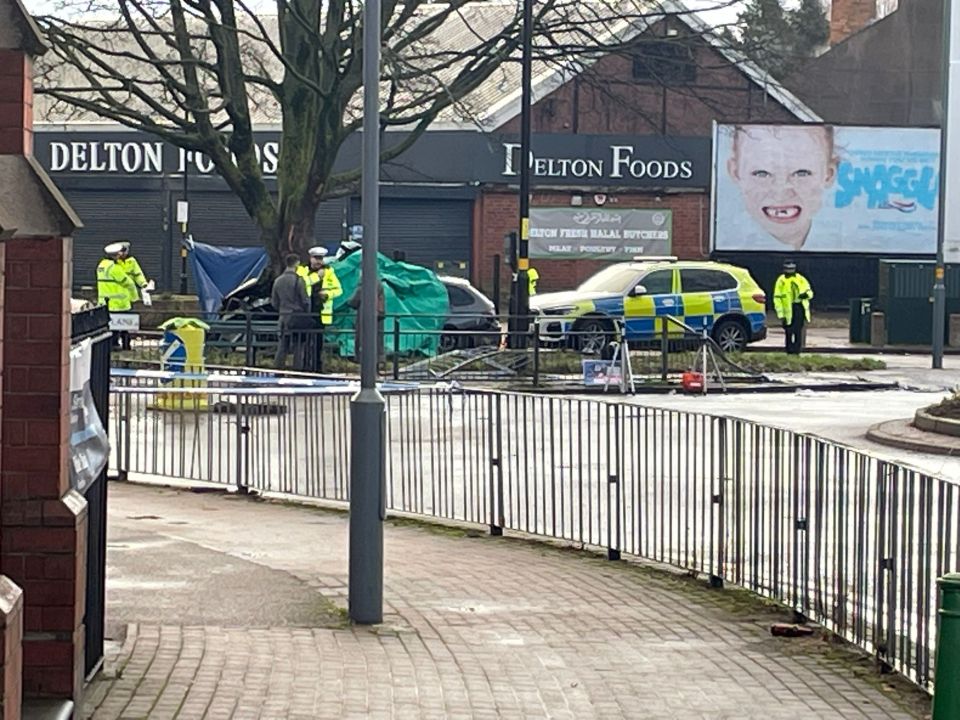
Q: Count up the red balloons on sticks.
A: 0